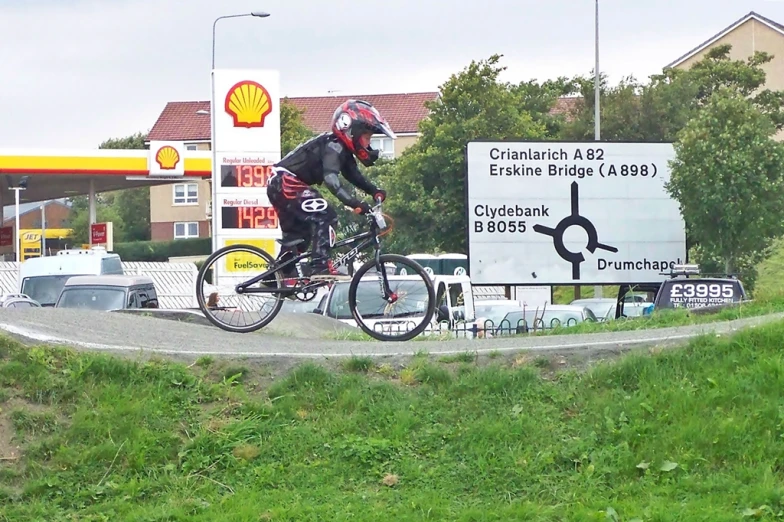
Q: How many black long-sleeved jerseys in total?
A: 1